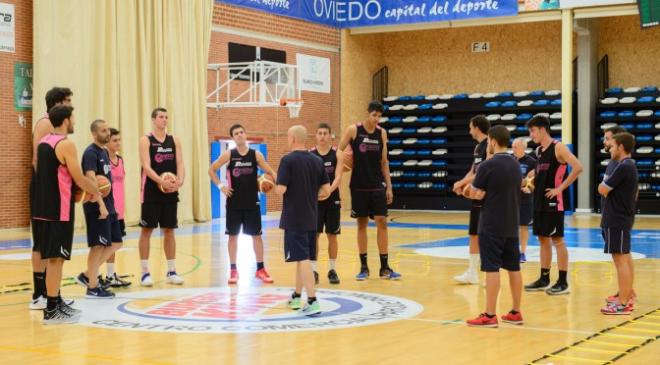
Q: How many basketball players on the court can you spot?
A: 9